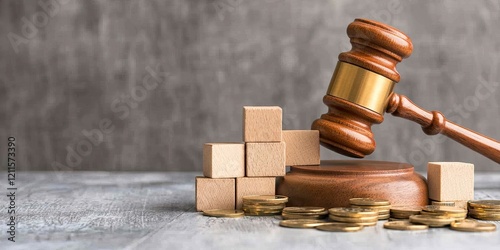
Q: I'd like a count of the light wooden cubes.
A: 7